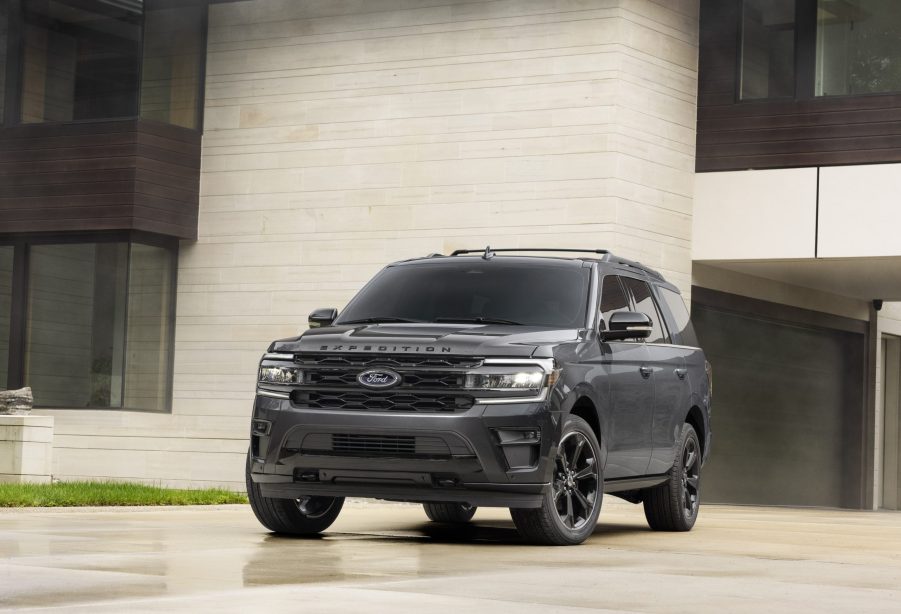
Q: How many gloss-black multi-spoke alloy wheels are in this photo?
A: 2